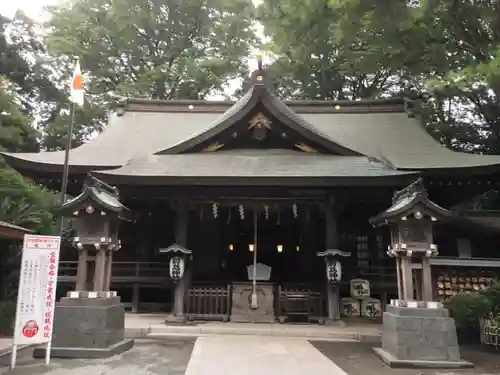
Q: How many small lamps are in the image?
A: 4